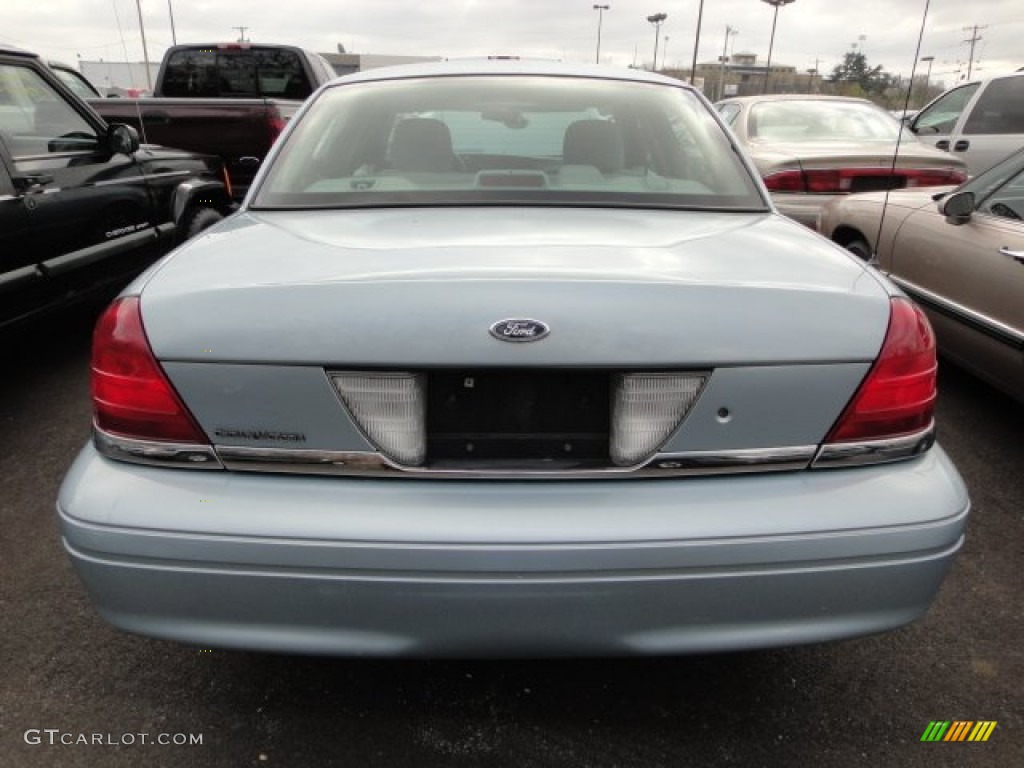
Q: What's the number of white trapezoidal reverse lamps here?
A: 2